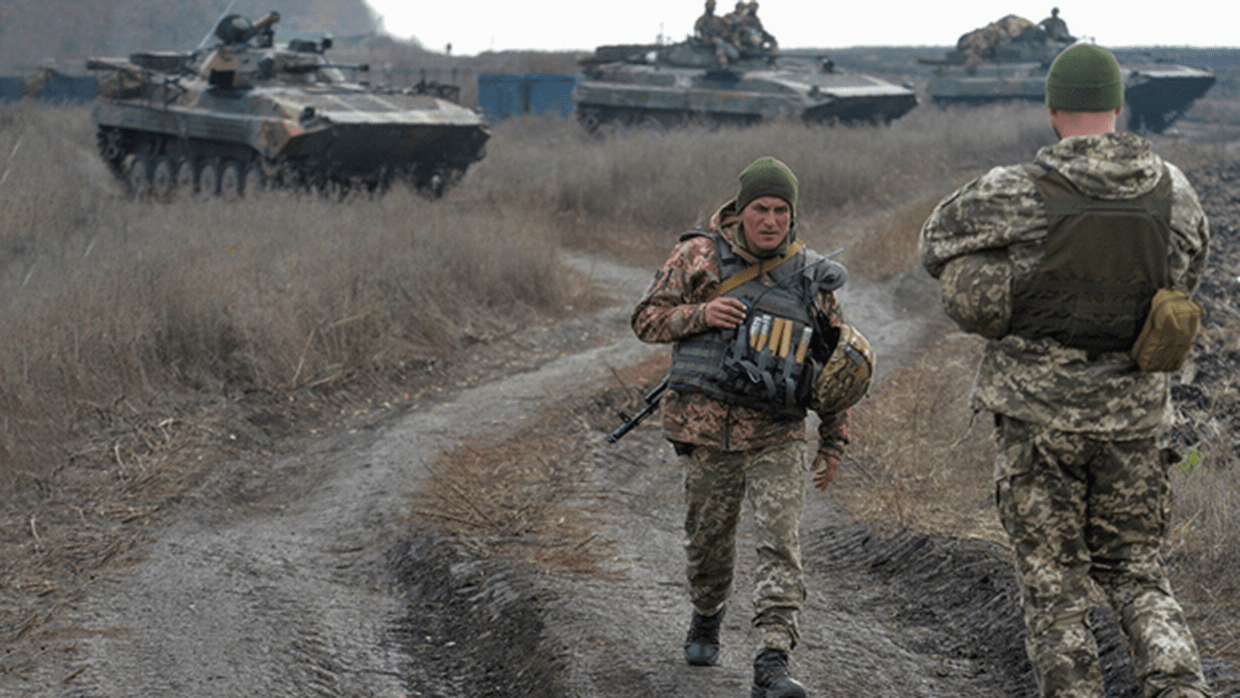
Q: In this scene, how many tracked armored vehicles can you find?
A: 3